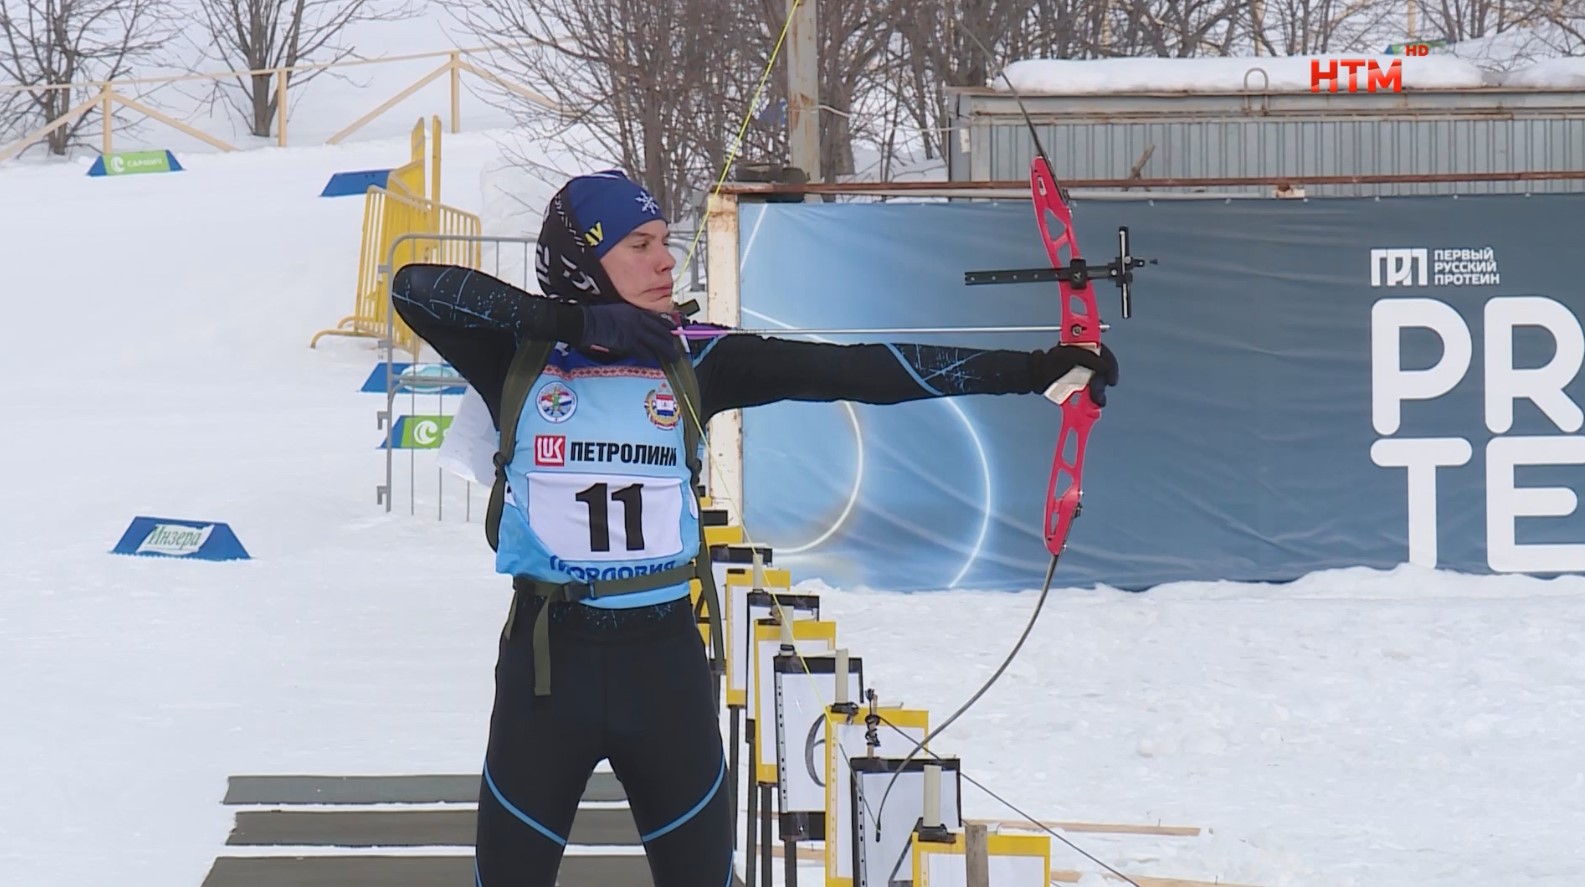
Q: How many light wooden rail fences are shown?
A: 1